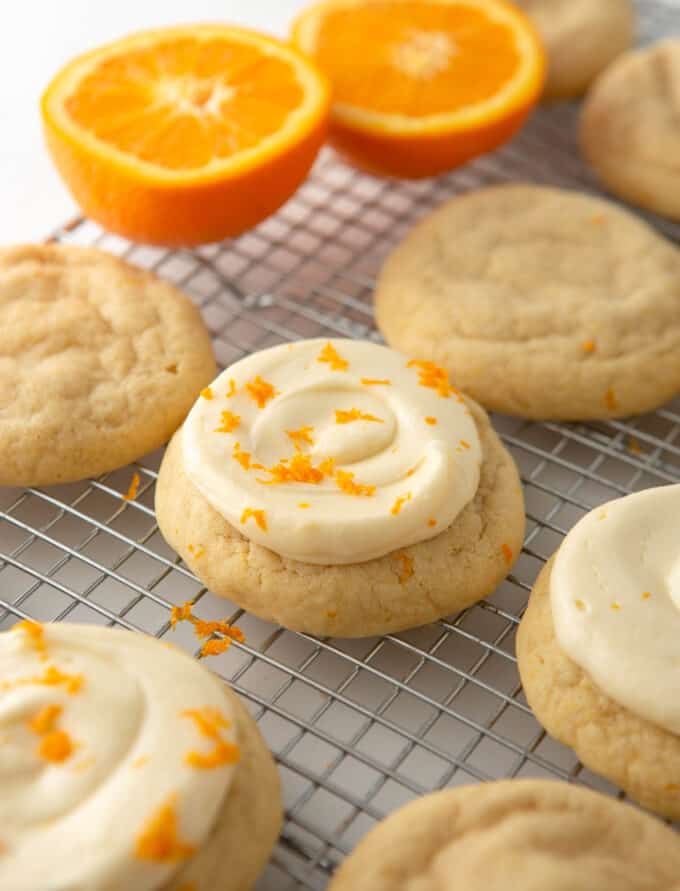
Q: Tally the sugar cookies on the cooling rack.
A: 8